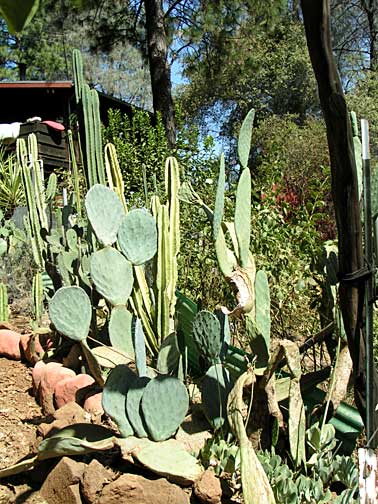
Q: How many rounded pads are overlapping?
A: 3